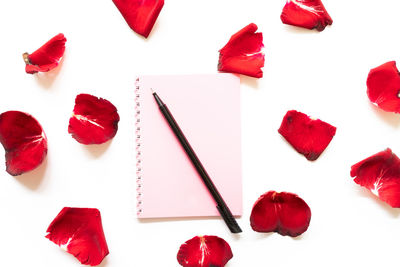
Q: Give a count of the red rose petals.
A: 12